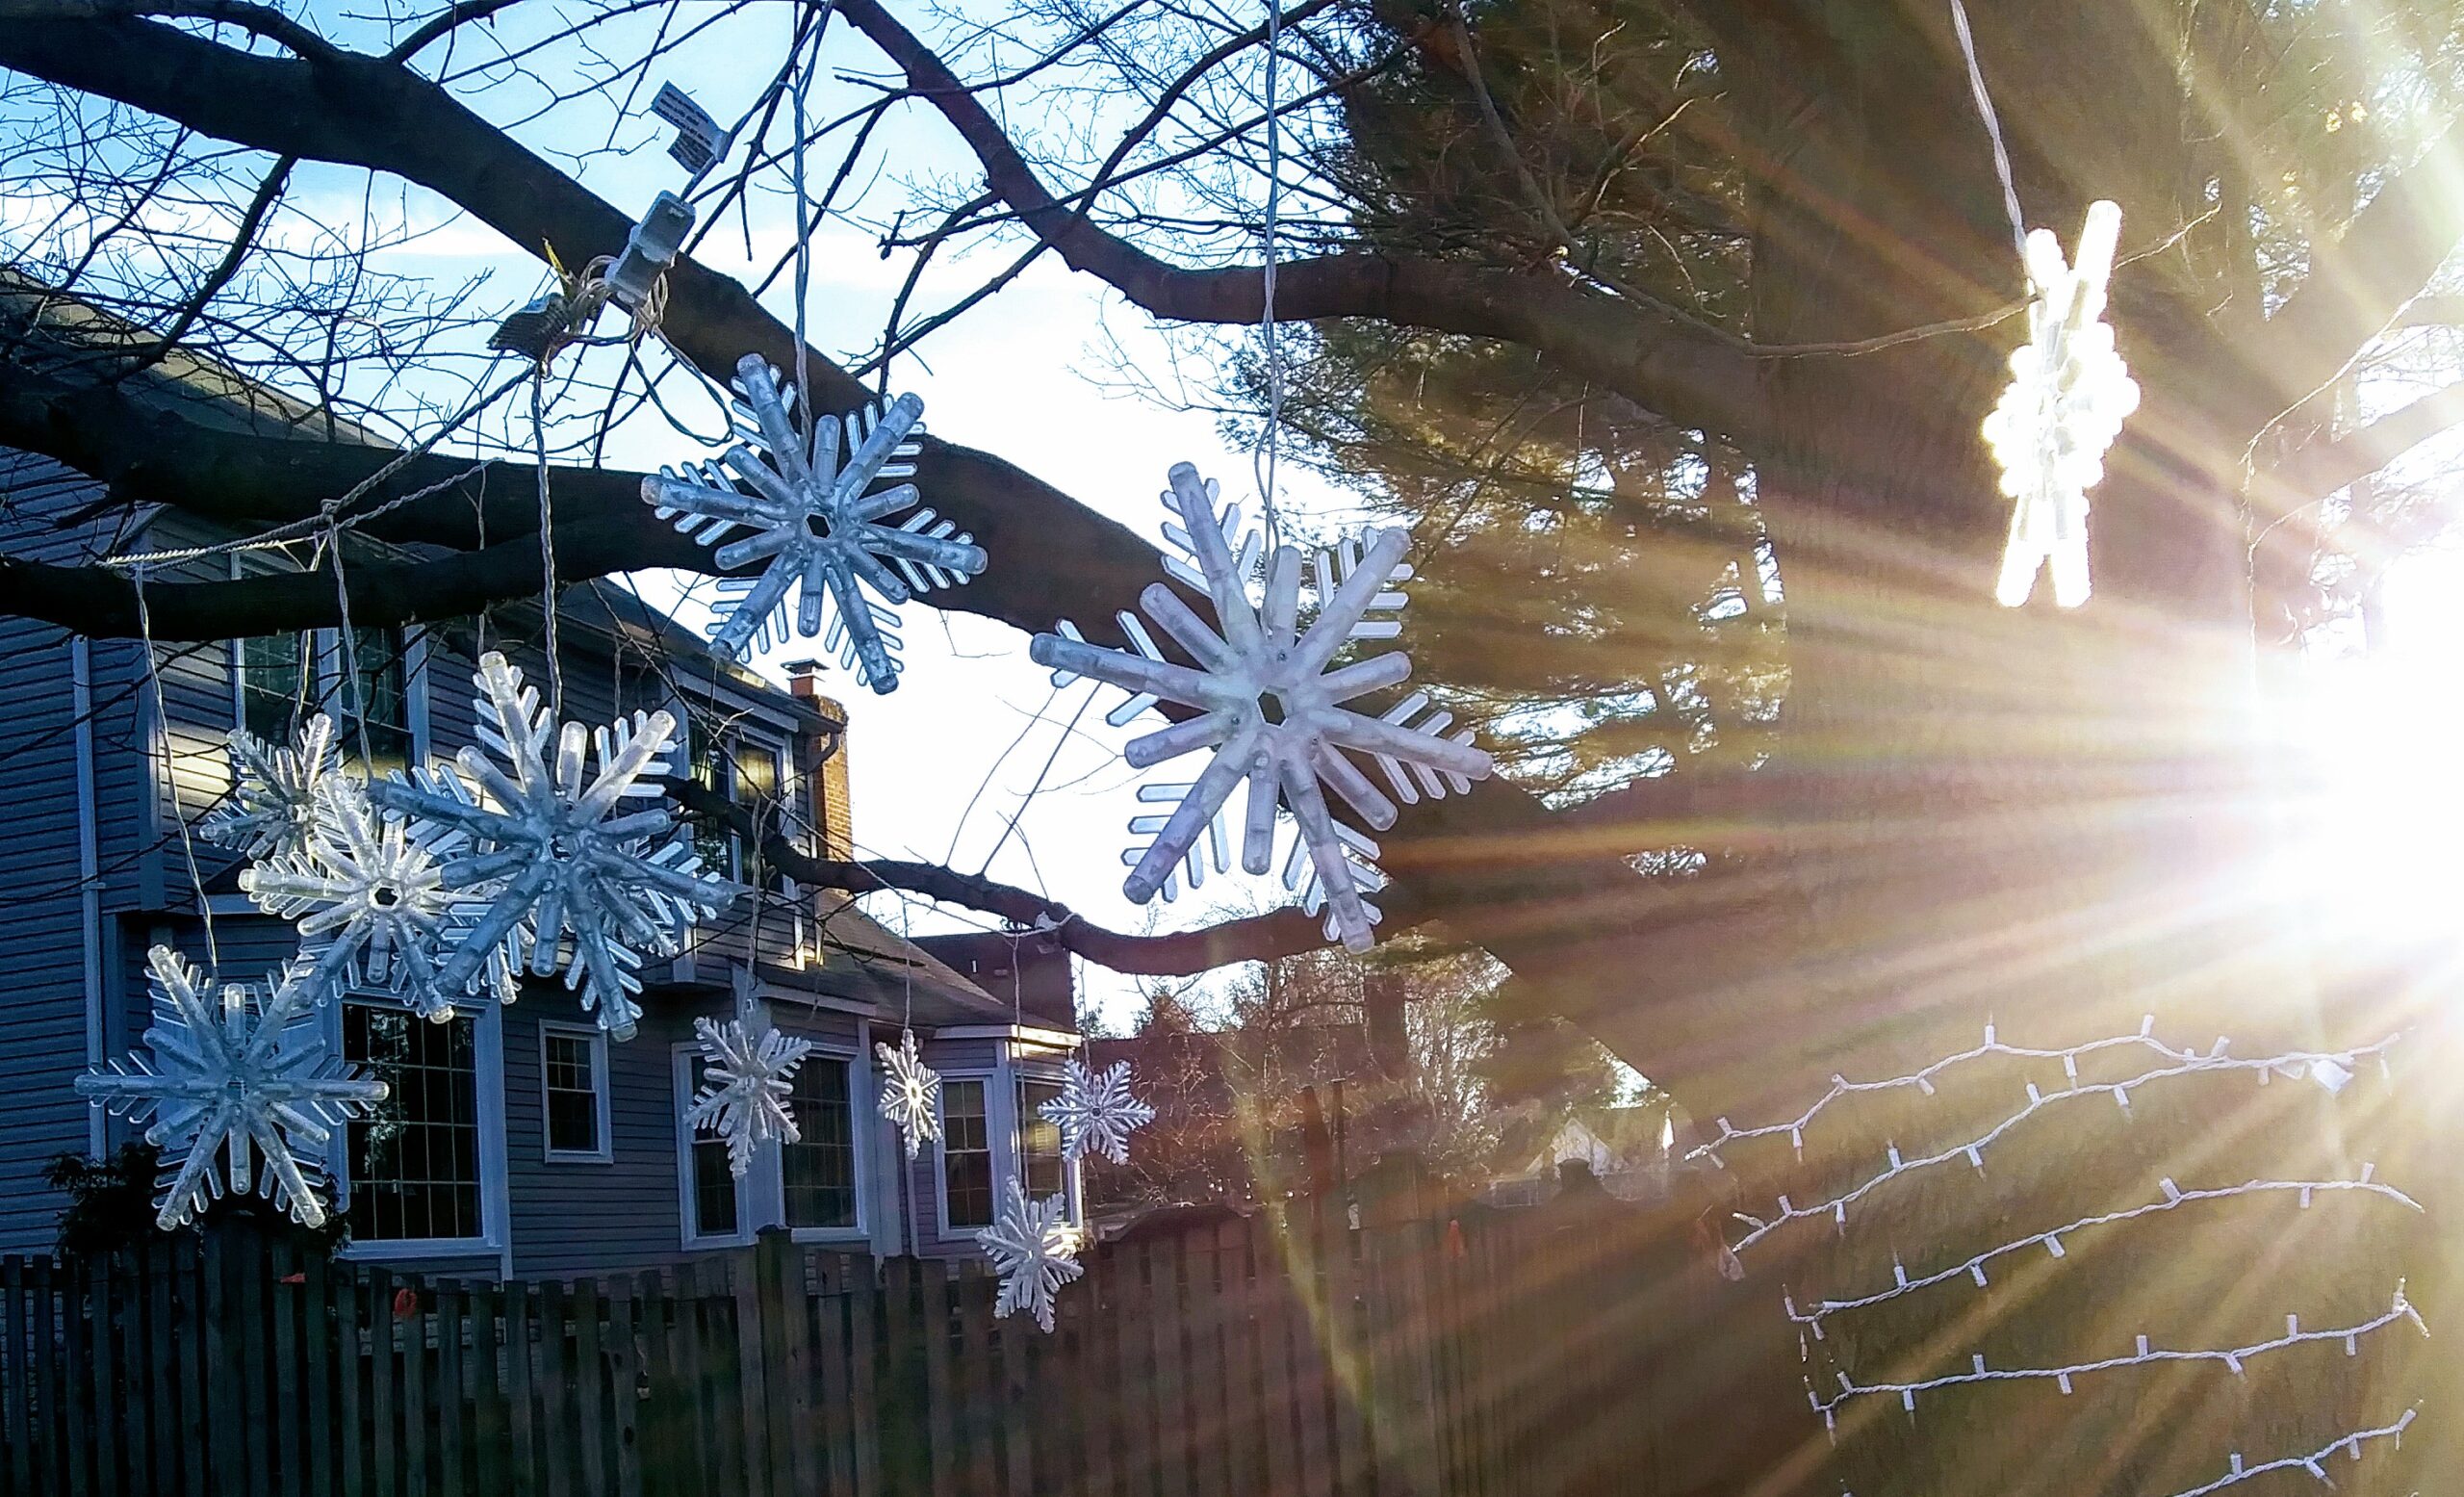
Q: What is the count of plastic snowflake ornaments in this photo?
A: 11